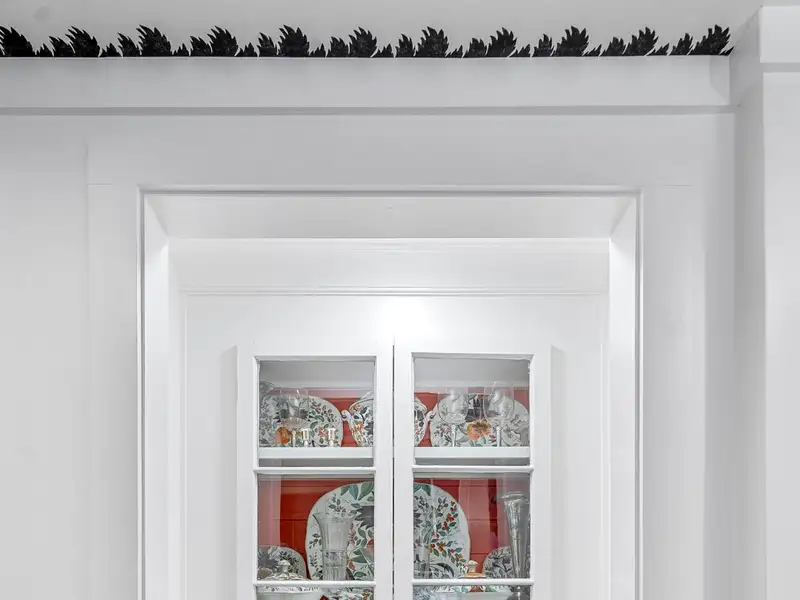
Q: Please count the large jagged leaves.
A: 11